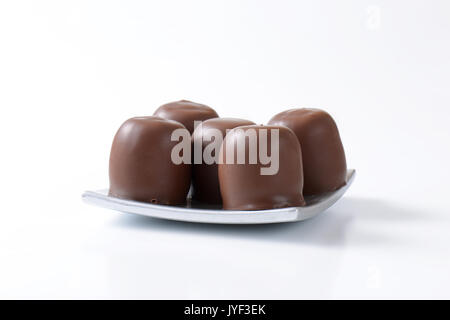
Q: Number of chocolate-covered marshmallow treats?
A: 5